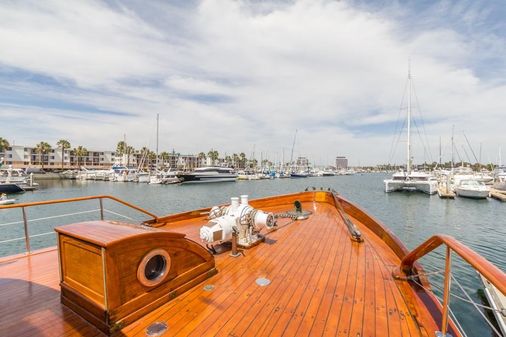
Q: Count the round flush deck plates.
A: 3